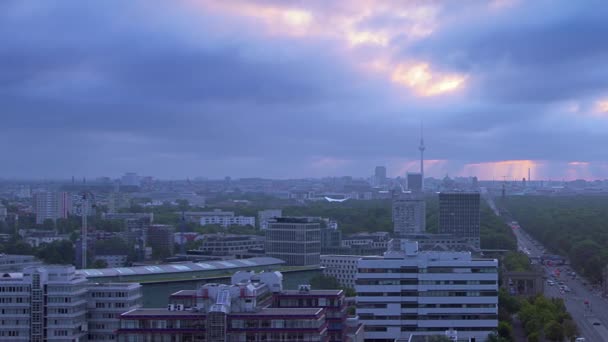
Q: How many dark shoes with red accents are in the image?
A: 0